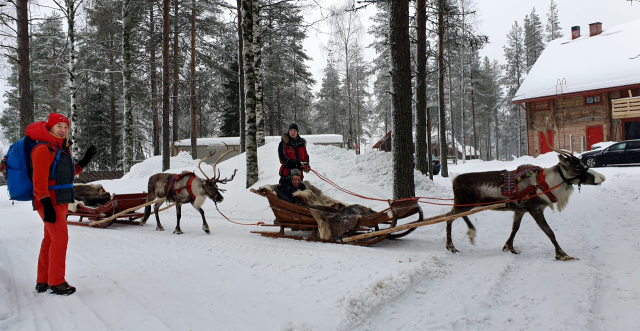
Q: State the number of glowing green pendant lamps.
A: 0